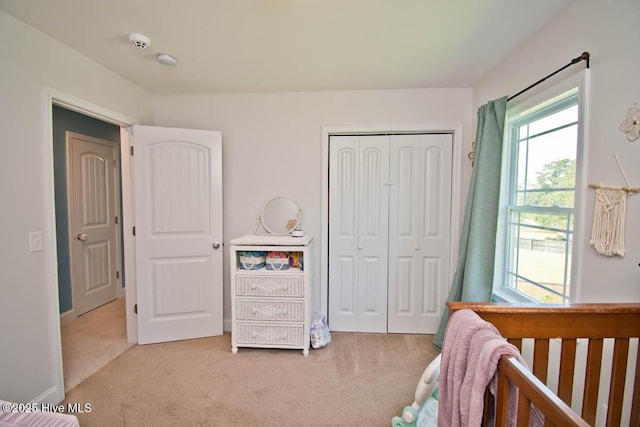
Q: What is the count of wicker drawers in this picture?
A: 3